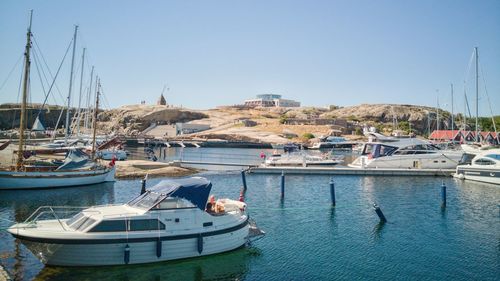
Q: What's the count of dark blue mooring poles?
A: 6